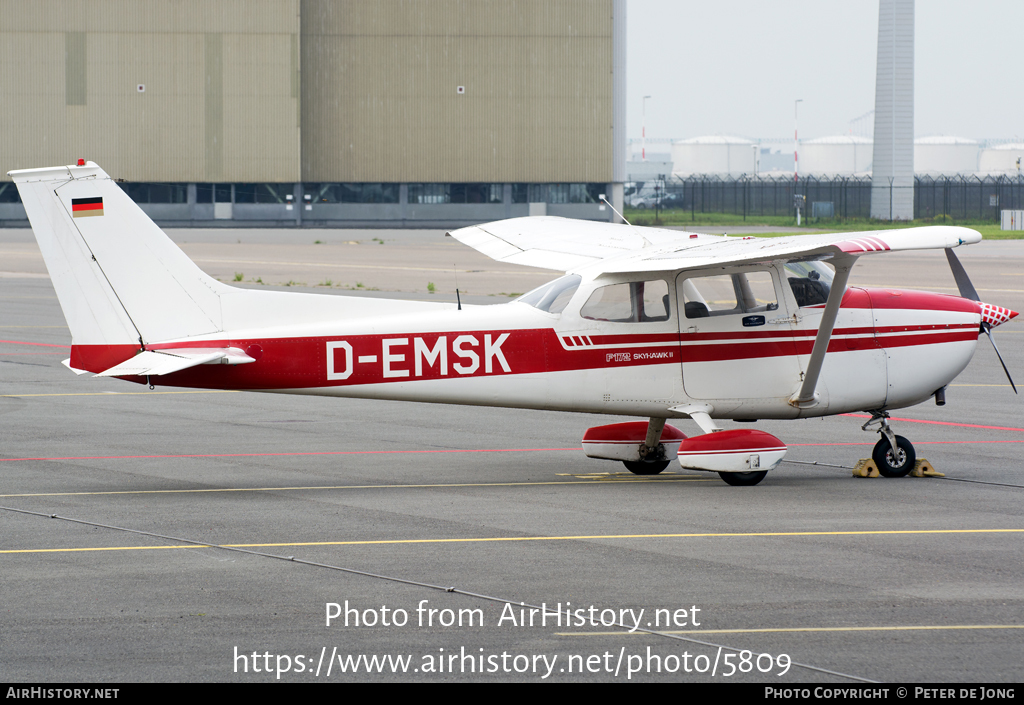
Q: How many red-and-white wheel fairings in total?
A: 2